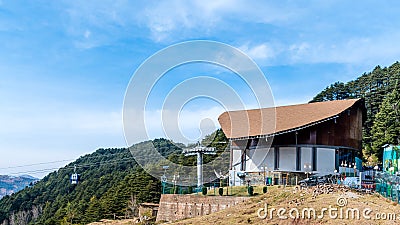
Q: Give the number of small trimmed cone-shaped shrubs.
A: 4